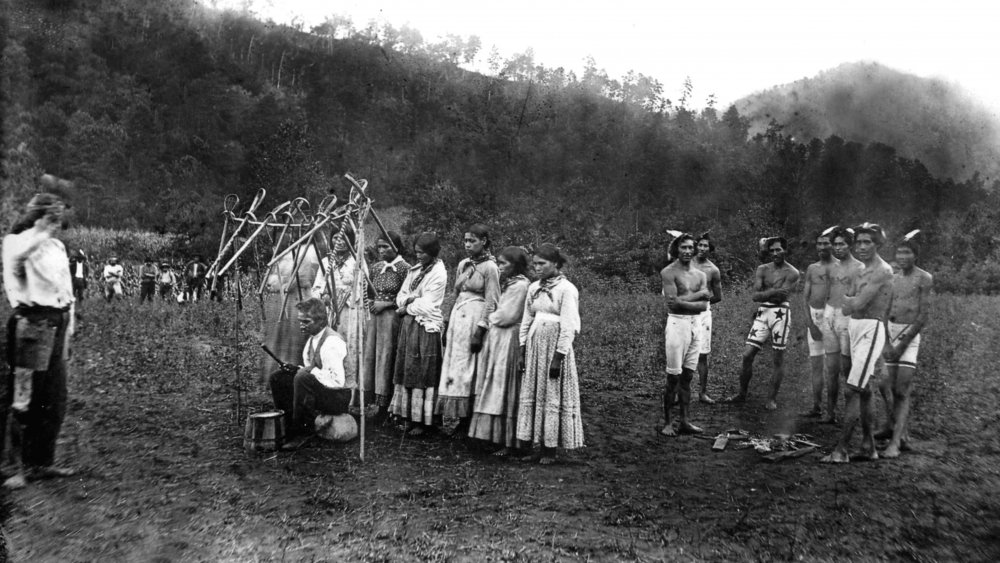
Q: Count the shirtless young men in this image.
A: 7